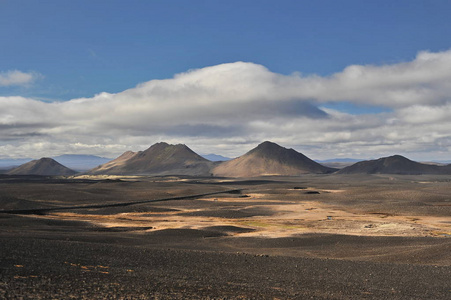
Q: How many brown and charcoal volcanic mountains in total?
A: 4